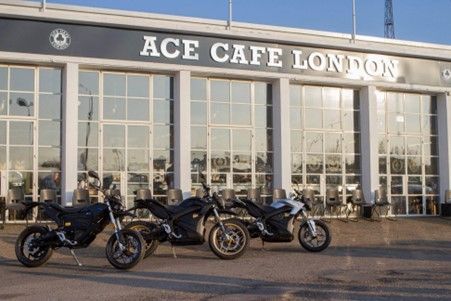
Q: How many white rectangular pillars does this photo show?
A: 5